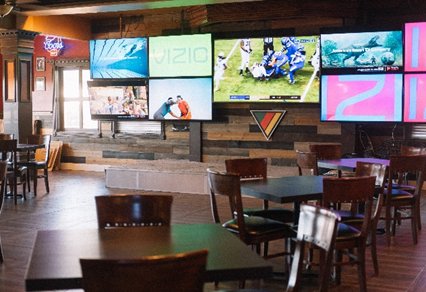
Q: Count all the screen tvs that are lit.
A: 9